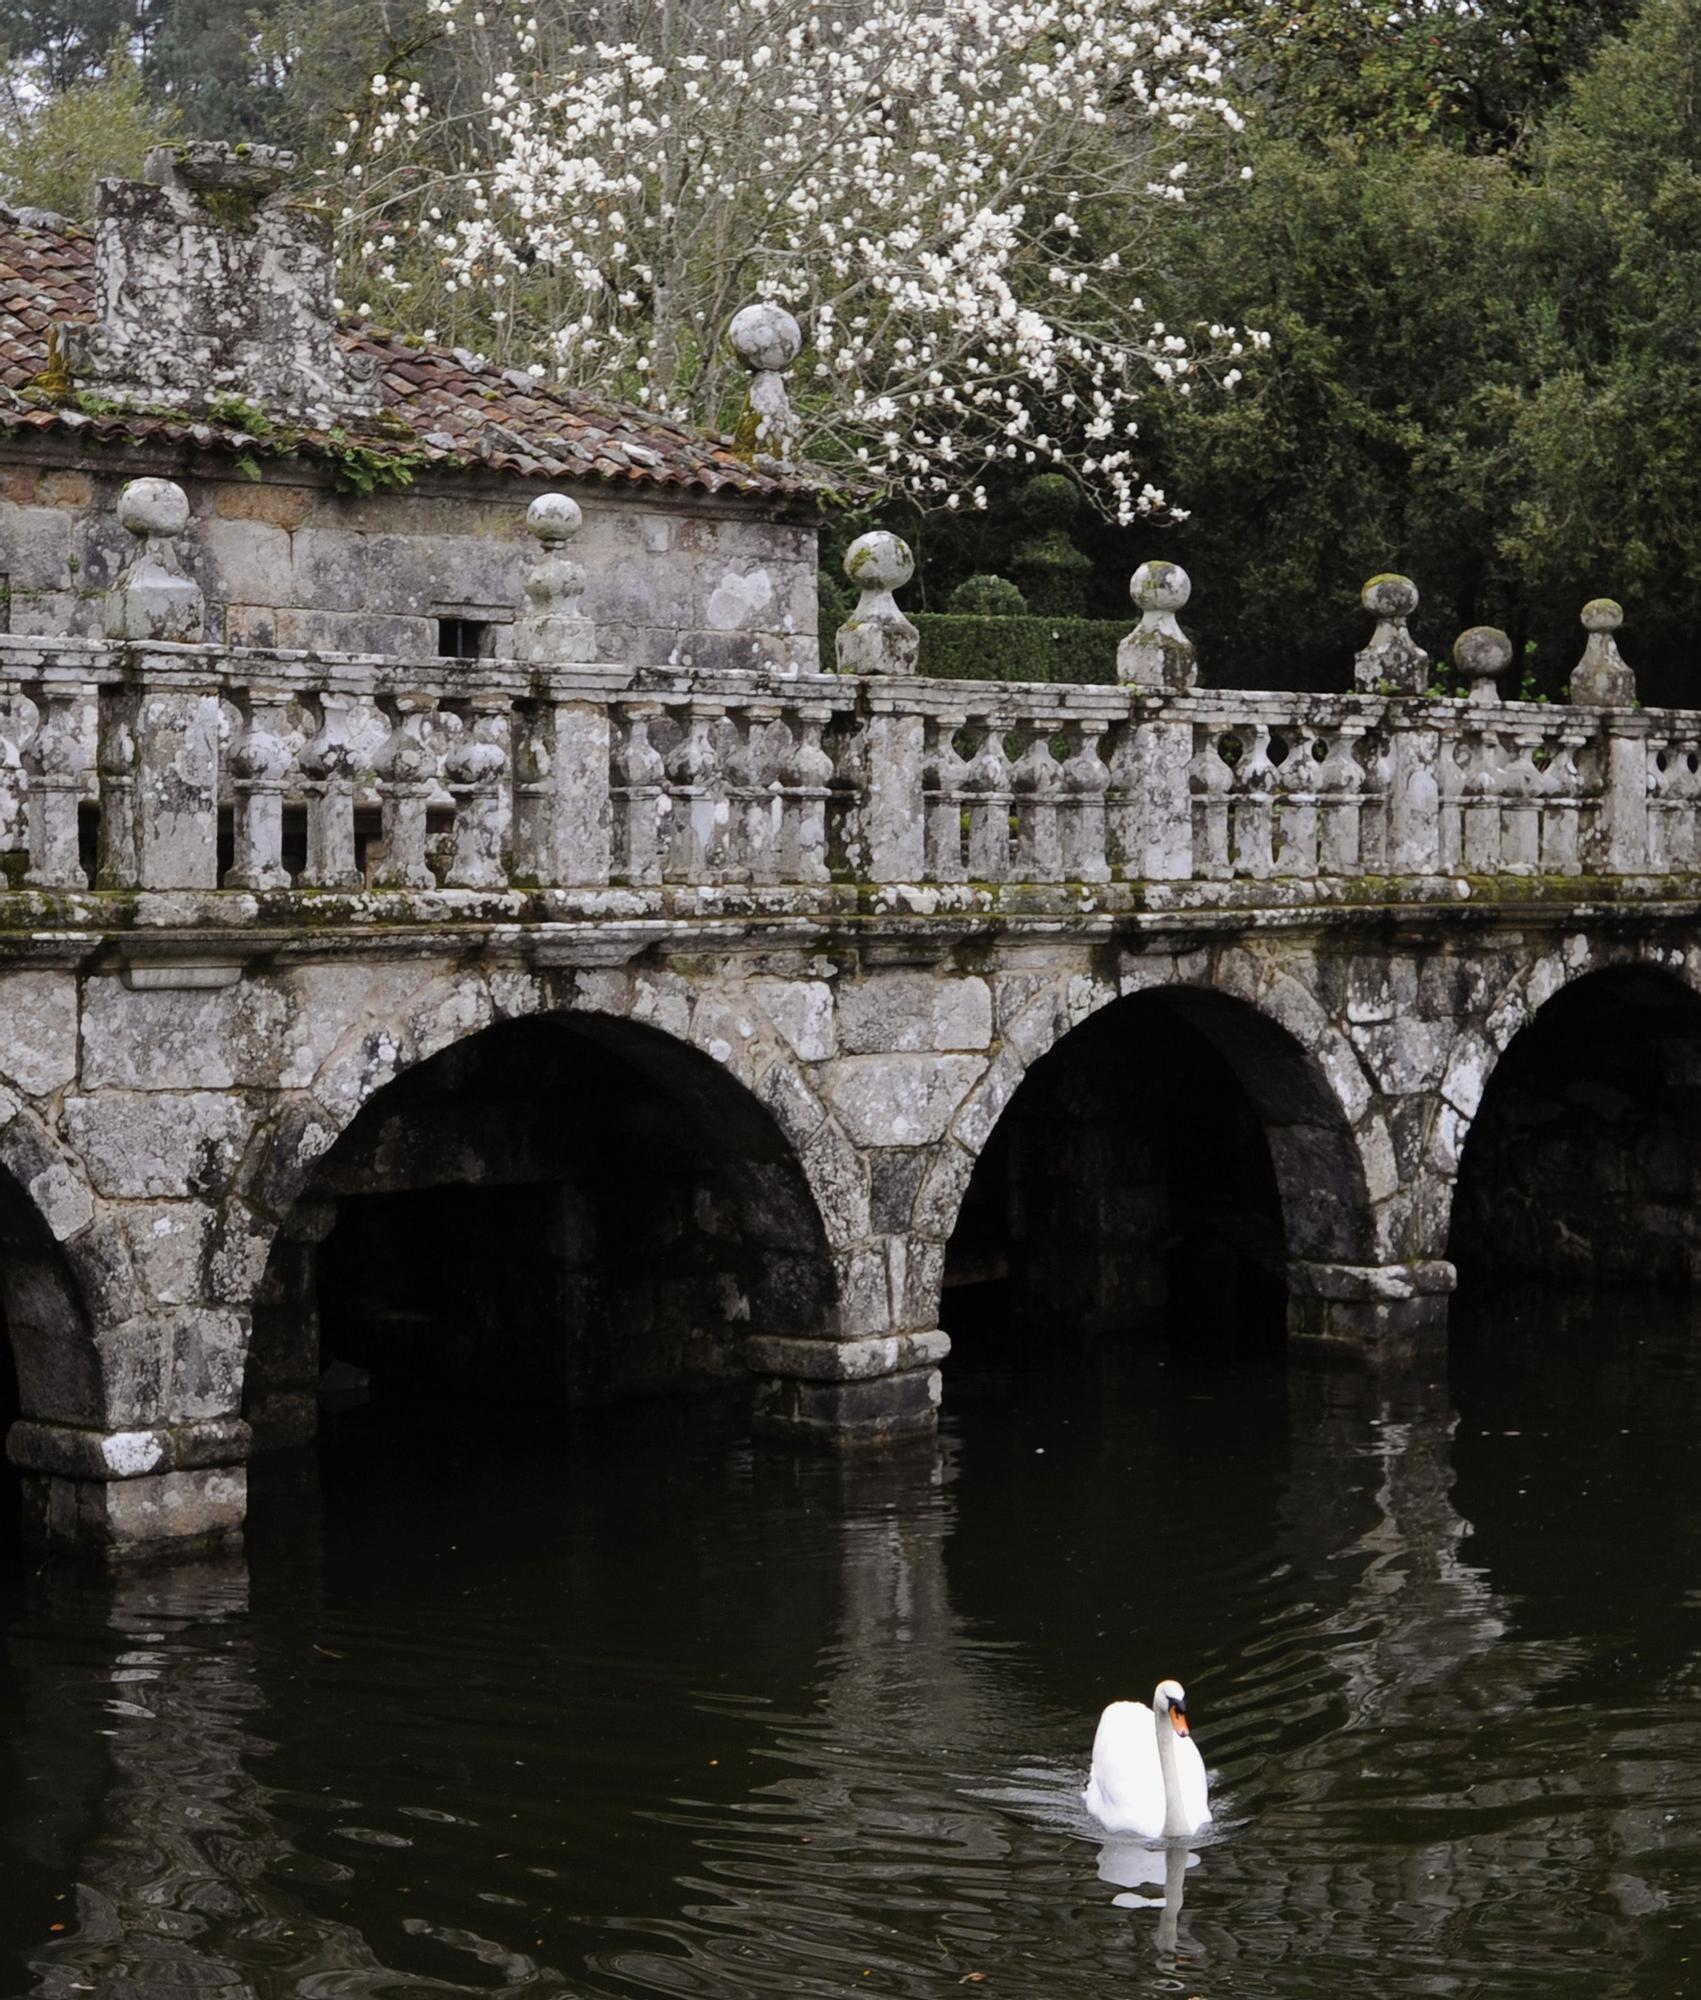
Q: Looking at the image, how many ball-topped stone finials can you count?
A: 8